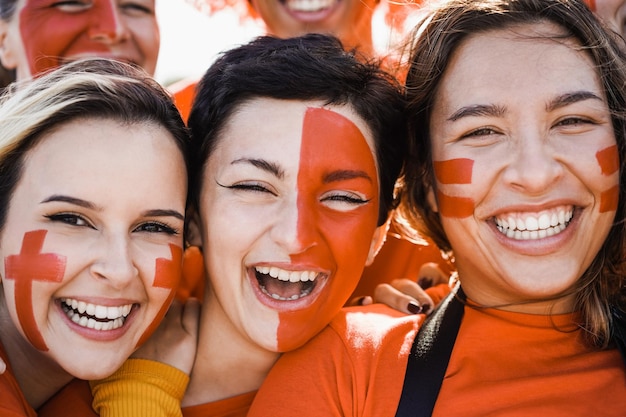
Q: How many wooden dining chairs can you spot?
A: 0